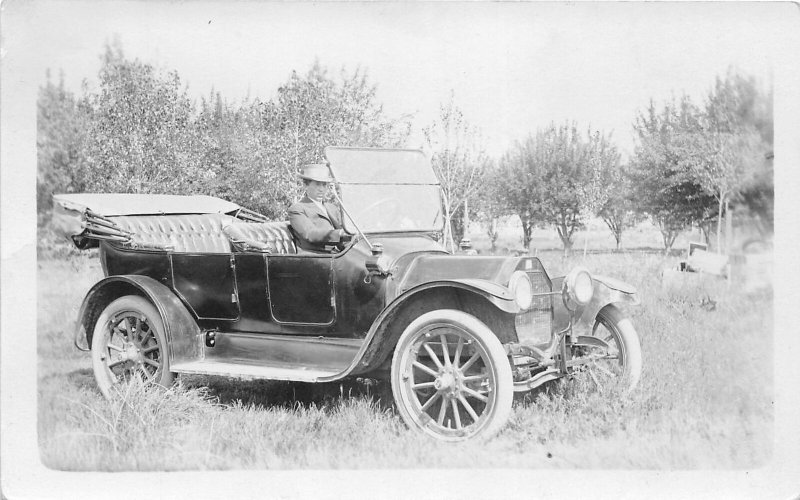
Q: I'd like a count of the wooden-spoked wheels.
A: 3